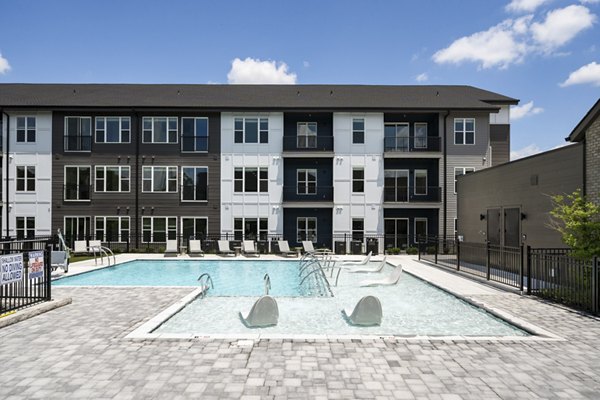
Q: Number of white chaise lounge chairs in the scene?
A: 13